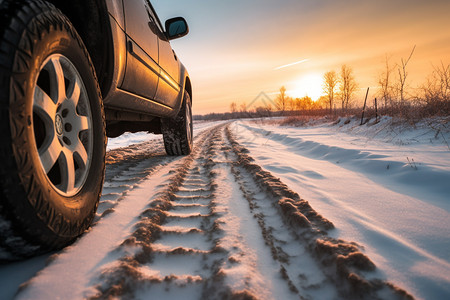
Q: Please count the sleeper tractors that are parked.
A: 0